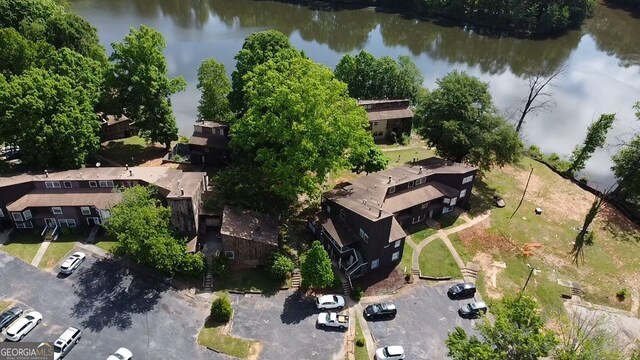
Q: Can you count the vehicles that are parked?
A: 11